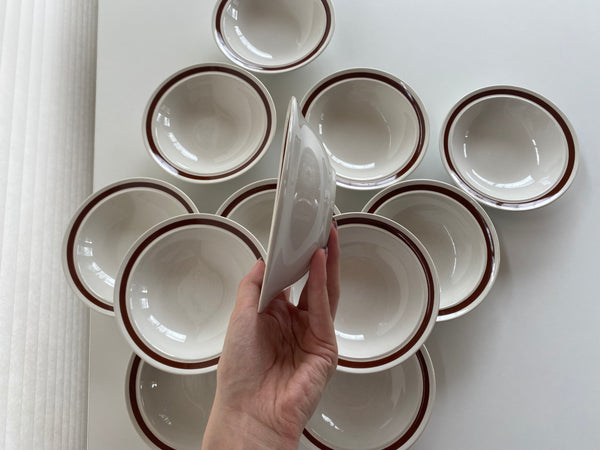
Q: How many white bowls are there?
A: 12